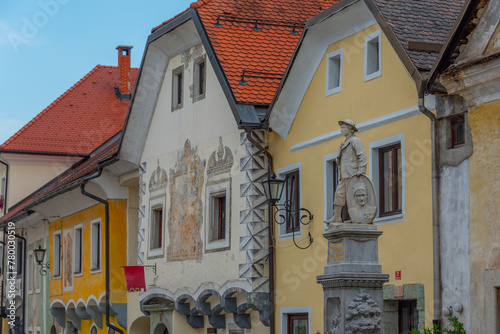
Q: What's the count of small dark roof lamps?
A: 4